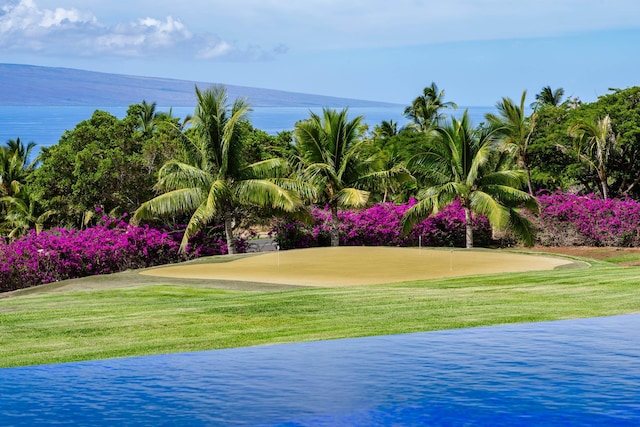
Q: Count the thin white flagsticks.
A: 3